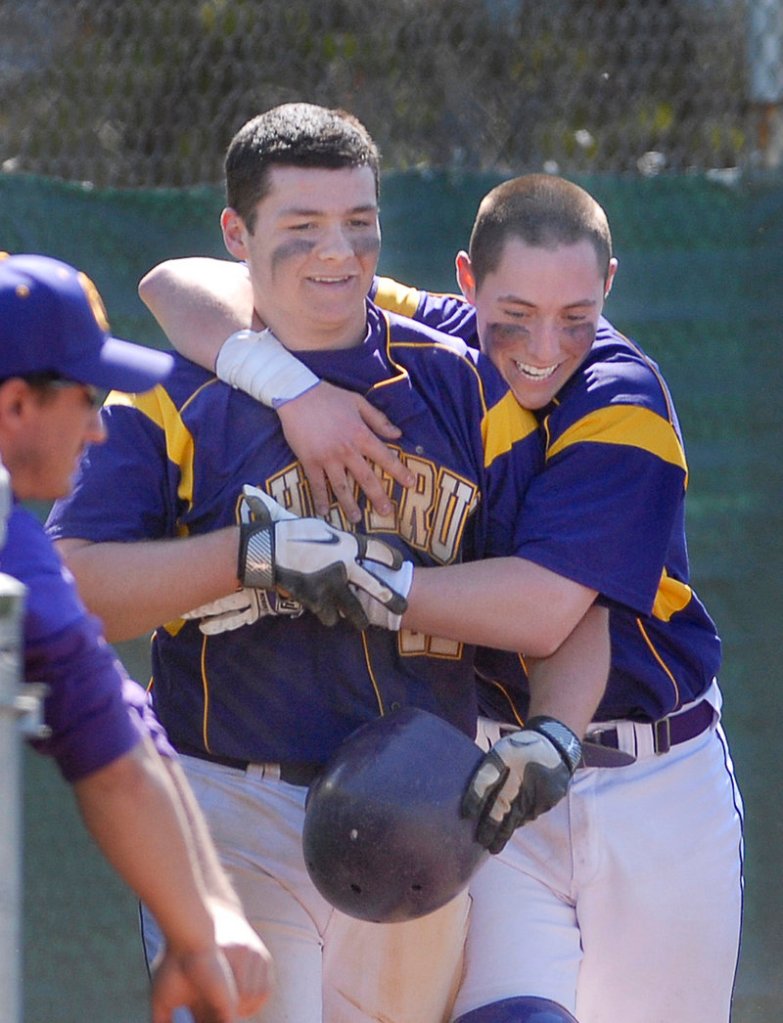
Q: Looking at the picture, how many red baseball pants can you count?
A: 0